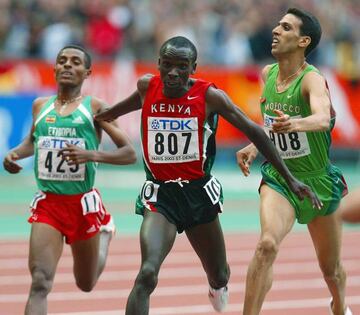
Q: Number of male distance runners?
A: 3